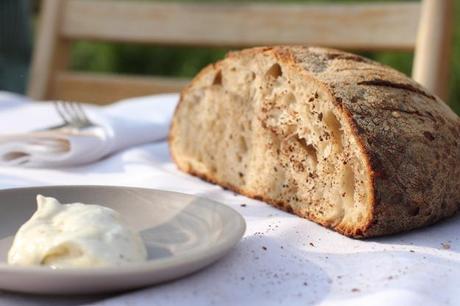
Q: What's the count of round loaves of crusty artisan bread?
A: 1